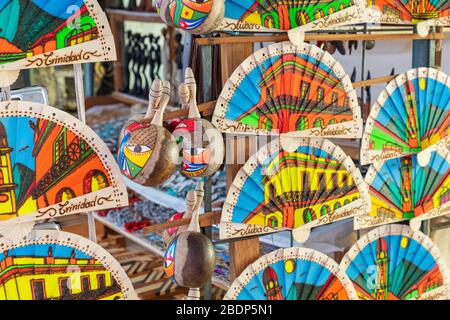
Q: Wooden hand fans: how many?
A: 11